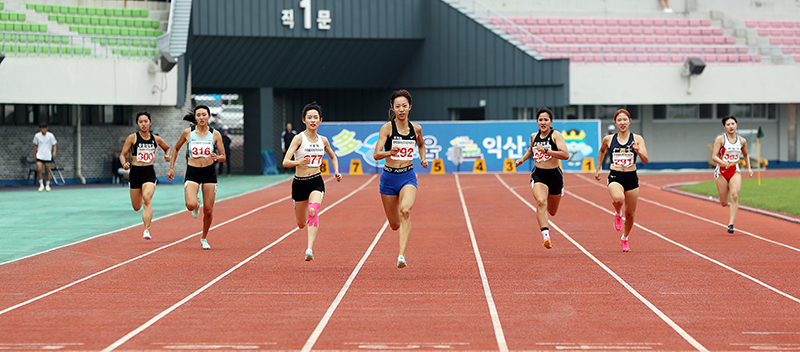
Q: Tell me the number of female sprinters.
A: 7